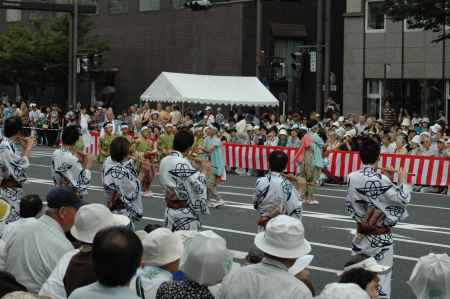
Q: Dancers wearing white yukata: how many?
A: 6